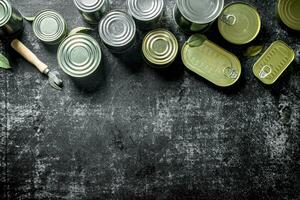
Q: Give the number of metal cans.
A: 12